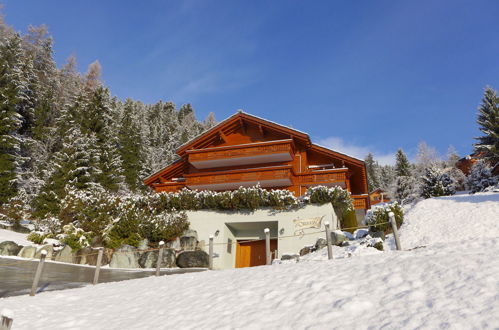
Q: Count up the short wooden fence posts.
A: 8